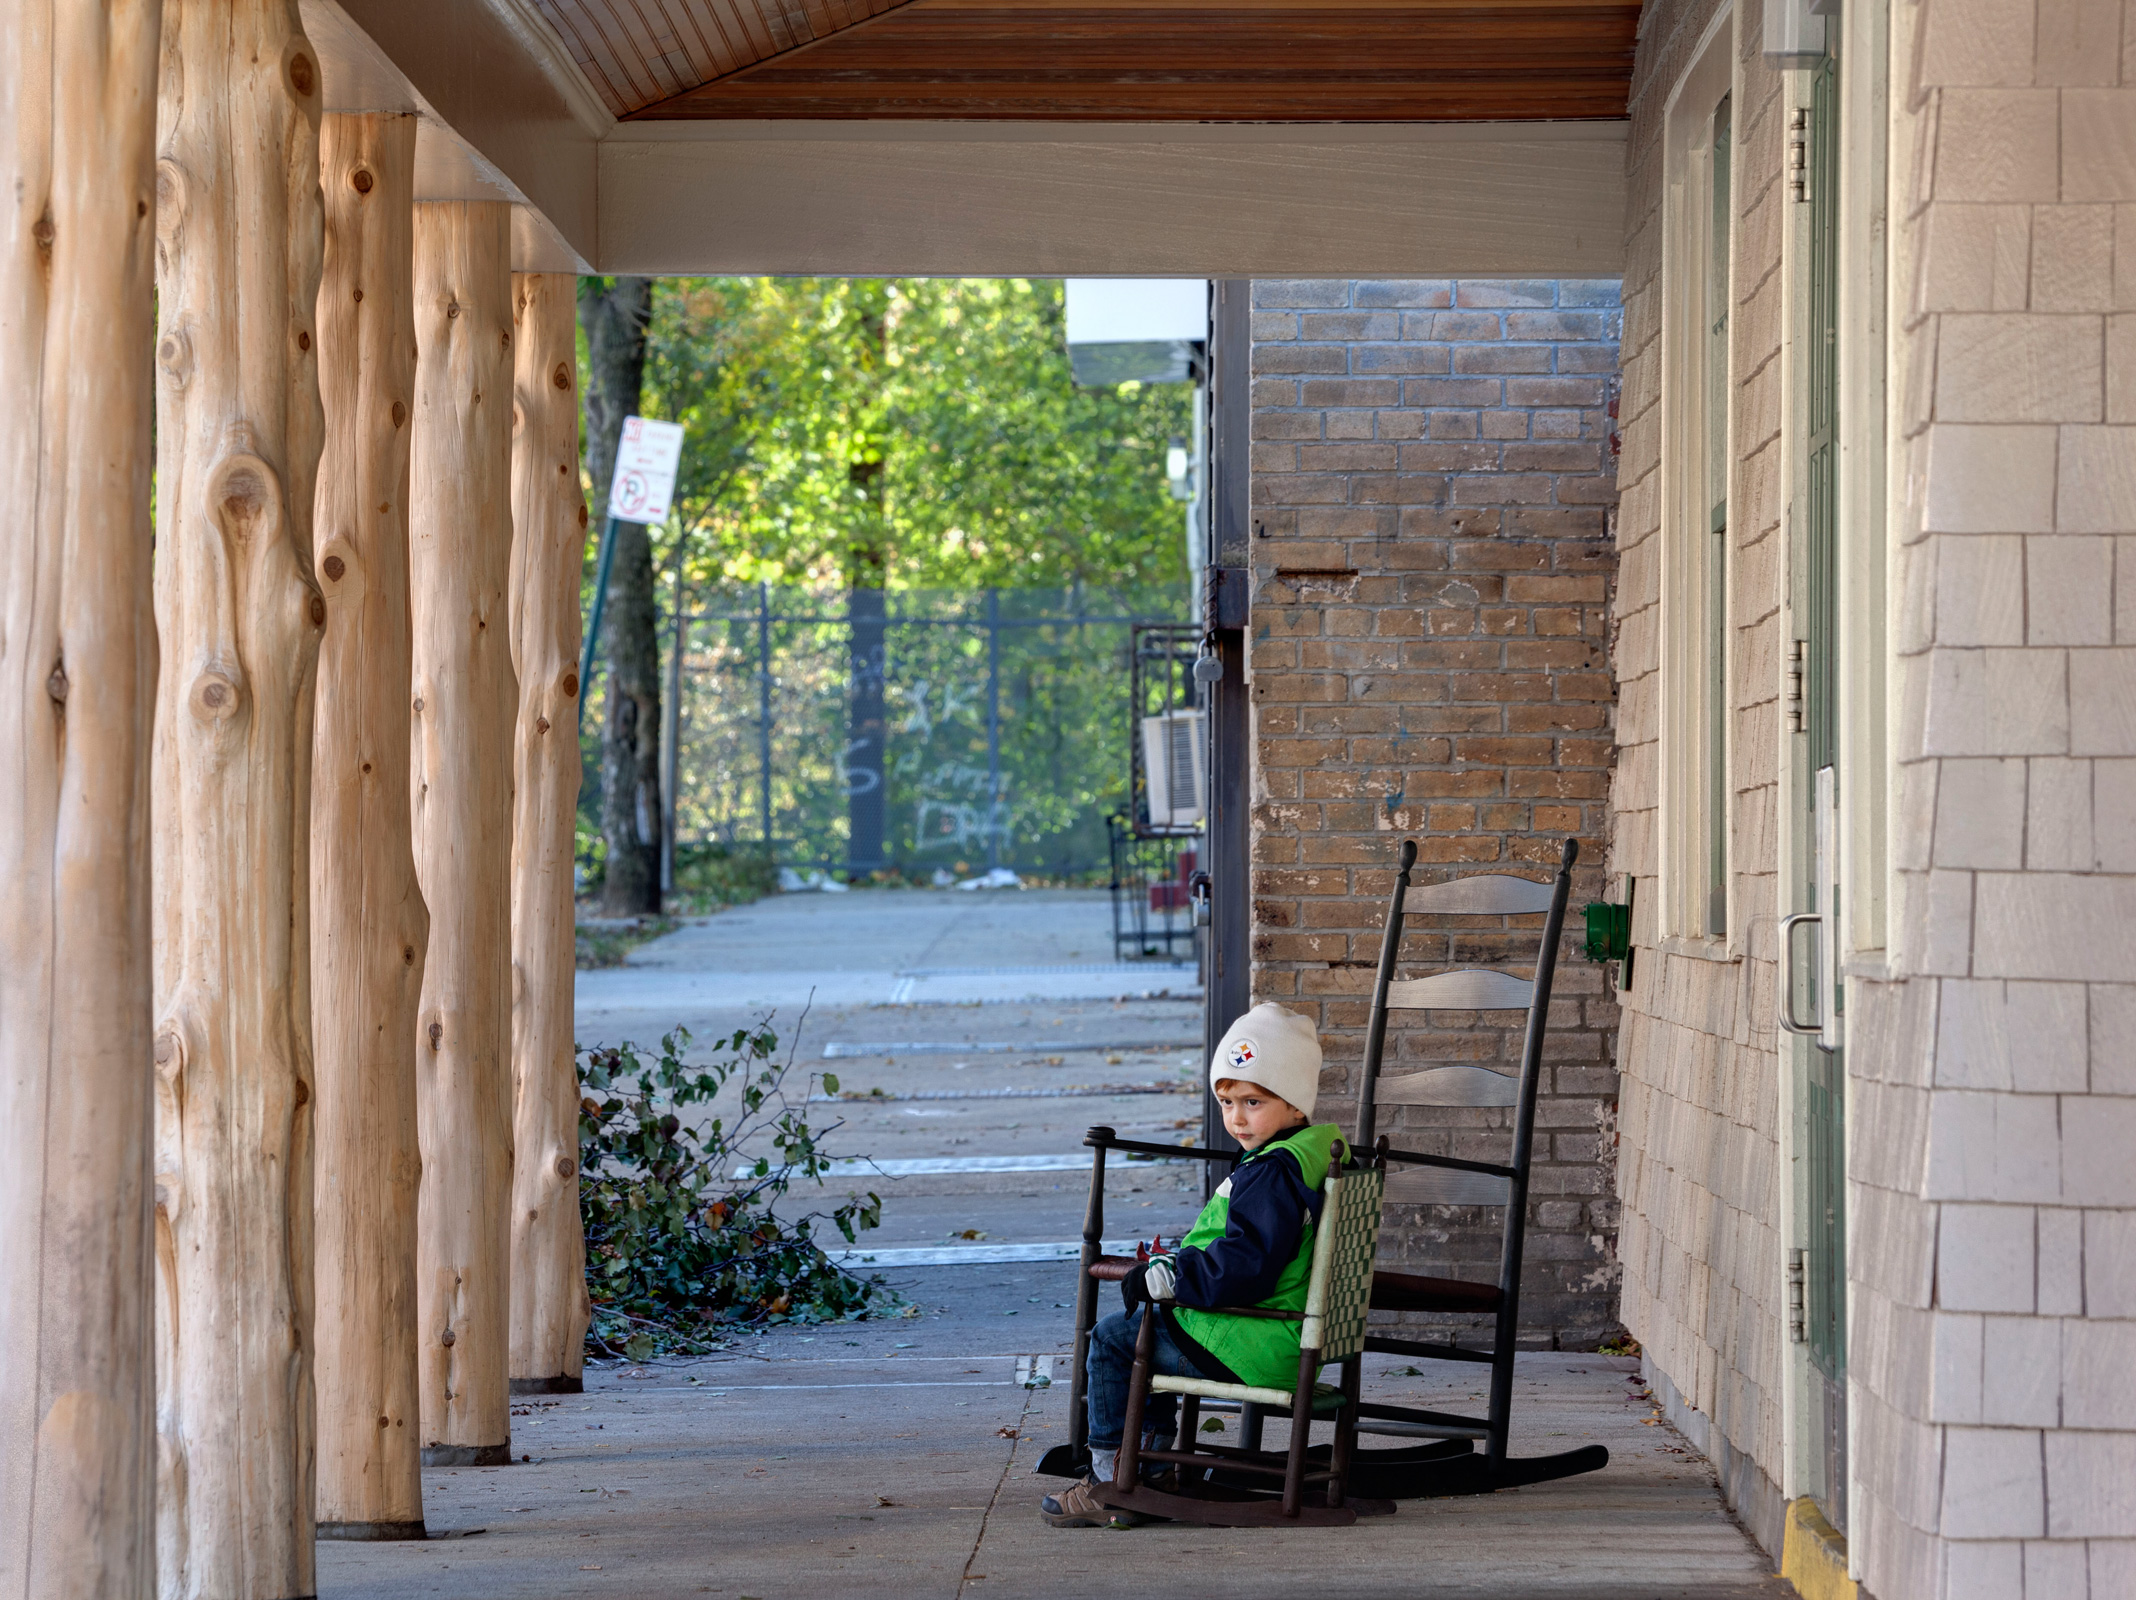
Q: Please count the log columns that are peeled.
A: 5